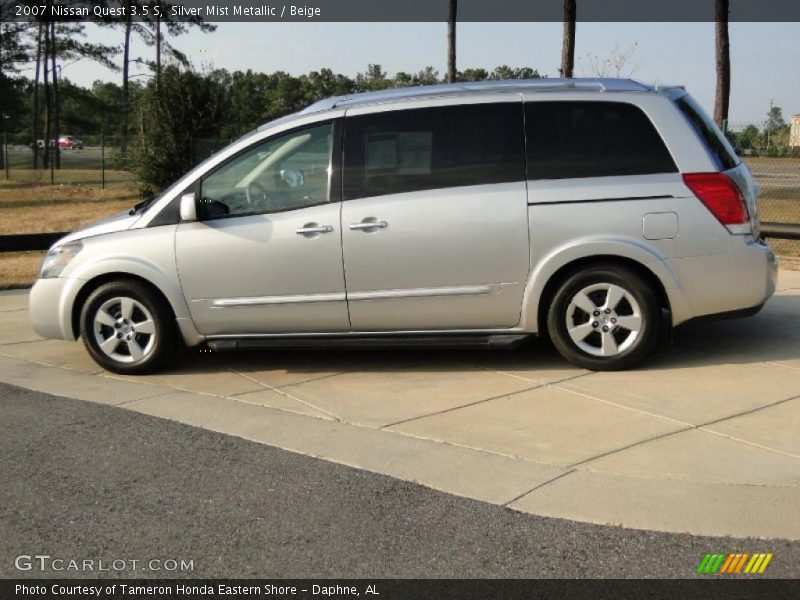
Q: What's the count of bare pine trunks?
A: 3